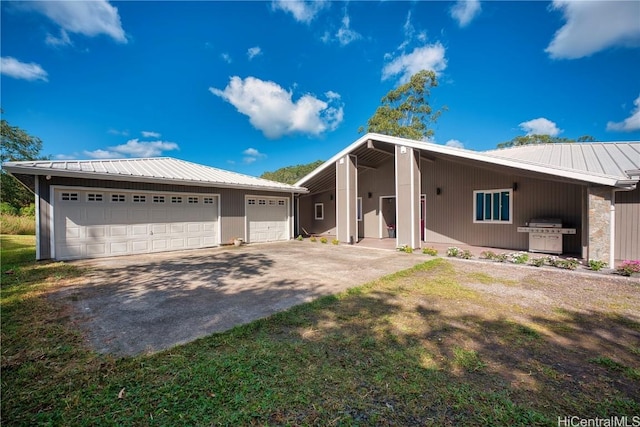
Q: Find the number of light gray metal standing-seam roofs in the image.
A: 2